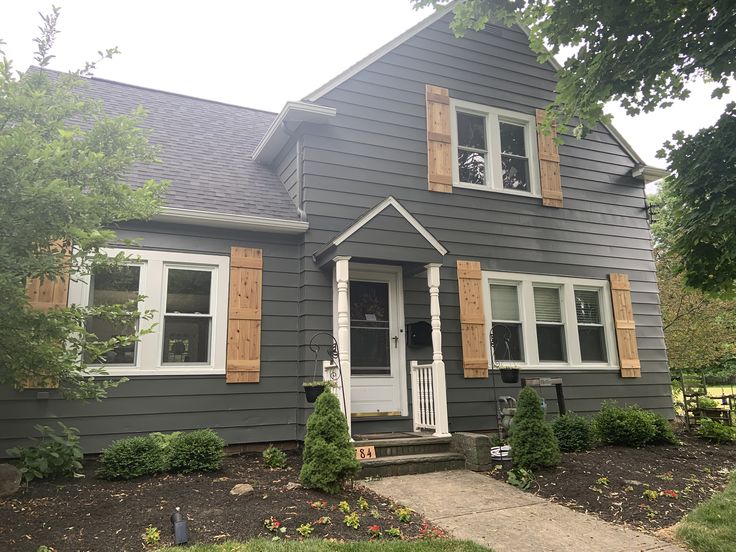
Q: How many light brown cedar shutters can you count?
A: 6